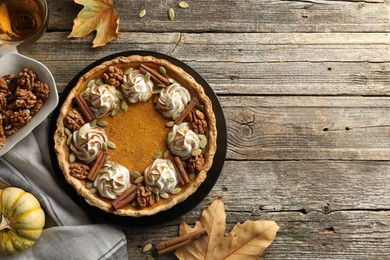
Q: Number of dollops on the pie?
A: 7